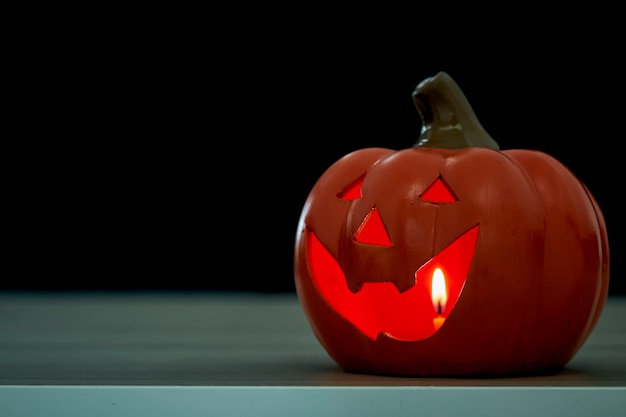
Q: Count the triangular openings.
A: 3